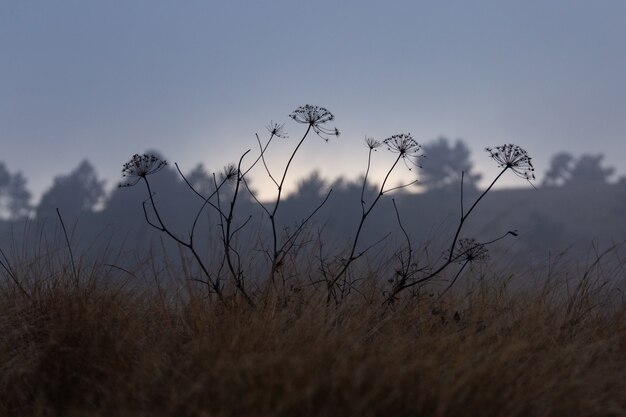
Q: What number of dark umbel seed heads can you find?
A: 8